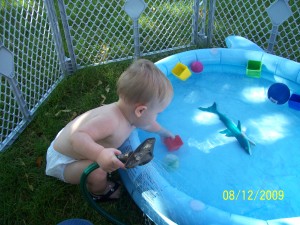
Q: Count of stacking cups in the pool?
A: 4